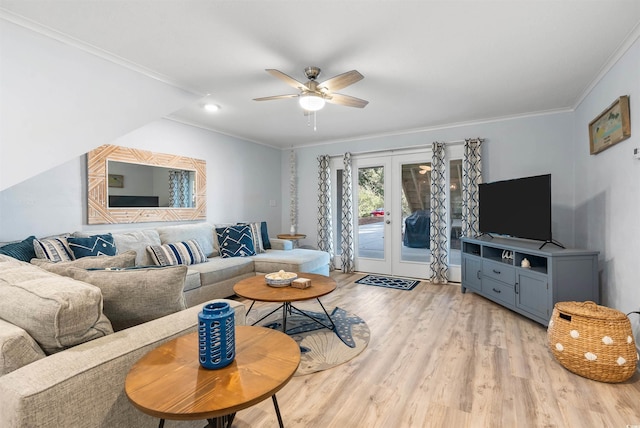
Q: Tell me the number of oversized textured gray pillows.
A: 2